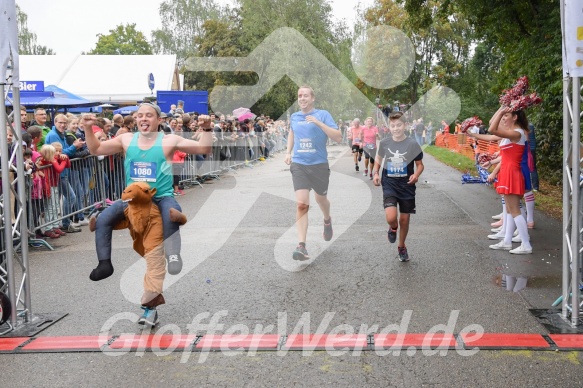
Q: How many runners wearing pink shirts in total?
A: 2